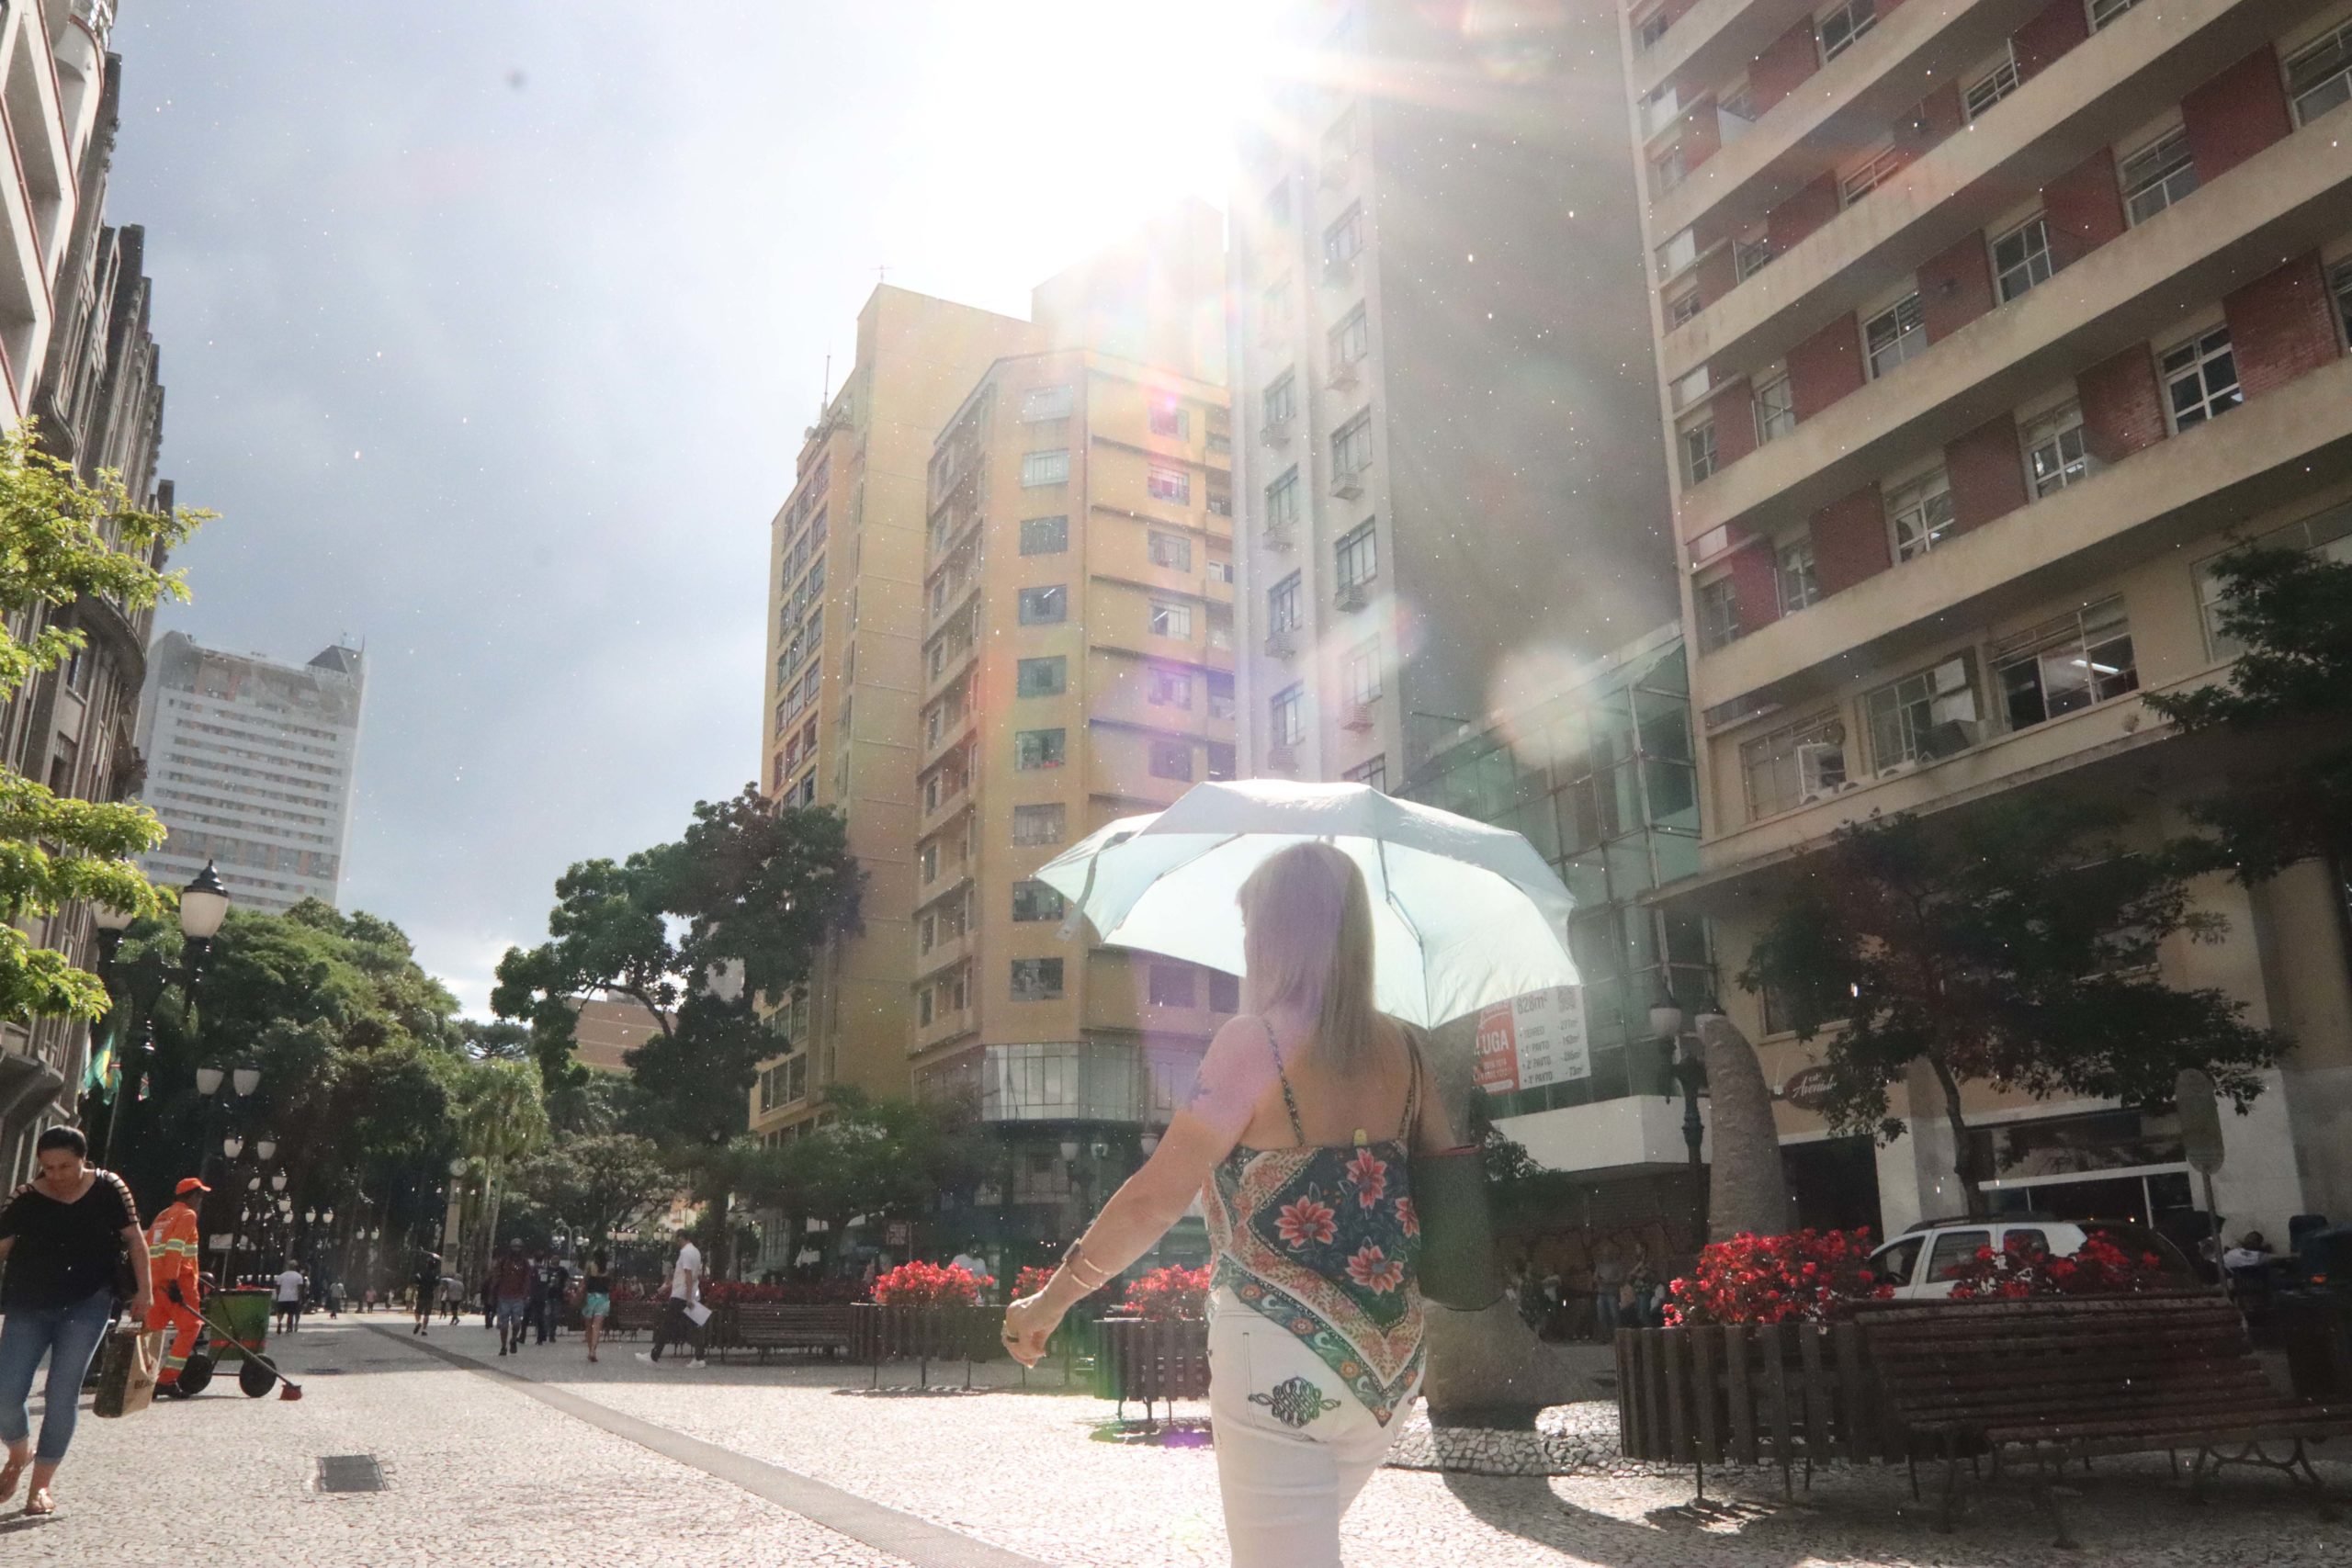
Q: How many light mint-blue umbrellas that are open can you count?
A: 1